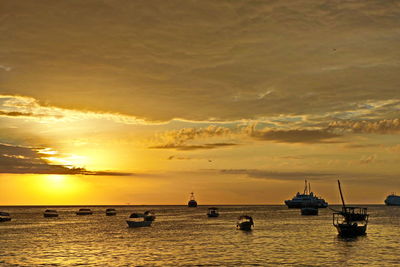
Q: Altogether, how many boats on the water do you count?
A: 13